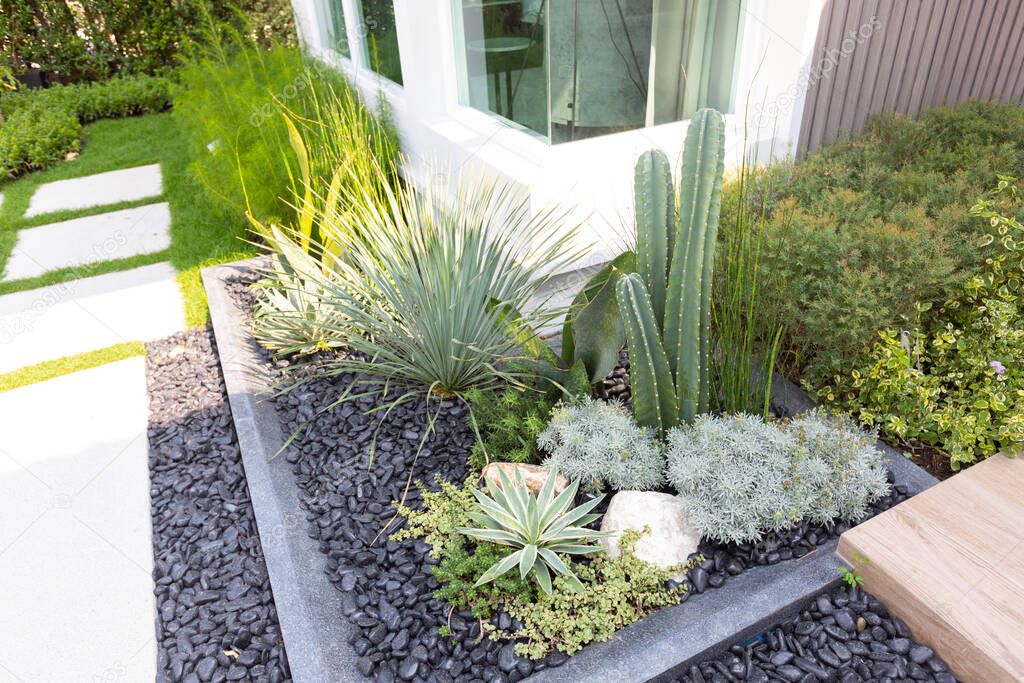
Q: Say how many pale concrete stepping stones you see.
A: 4